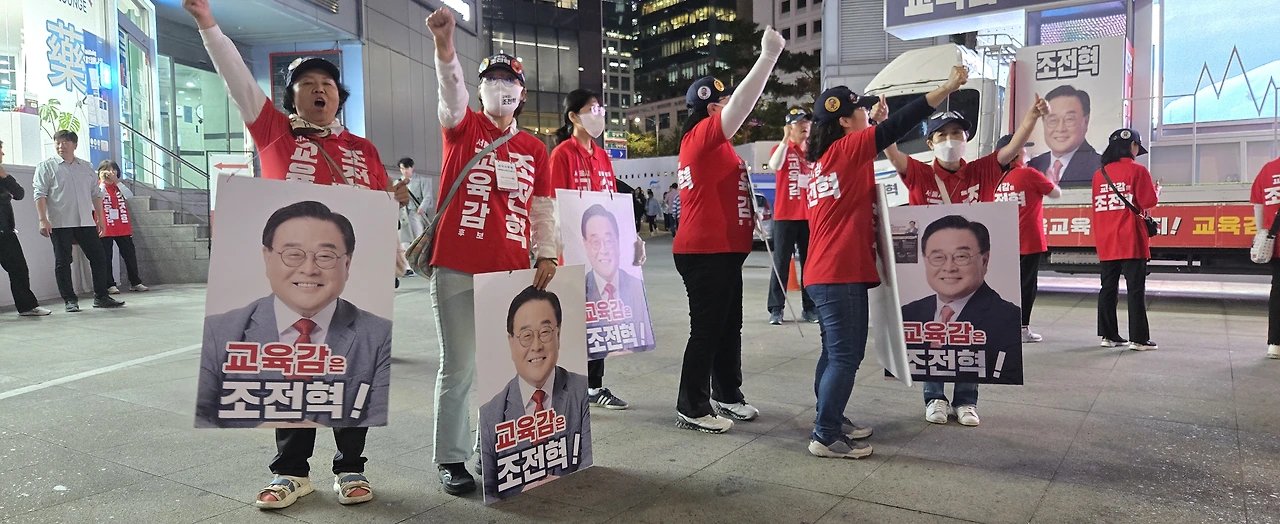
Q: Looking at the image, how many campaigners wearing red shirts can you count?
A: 11